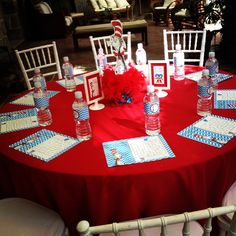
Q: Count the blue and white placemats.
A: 8